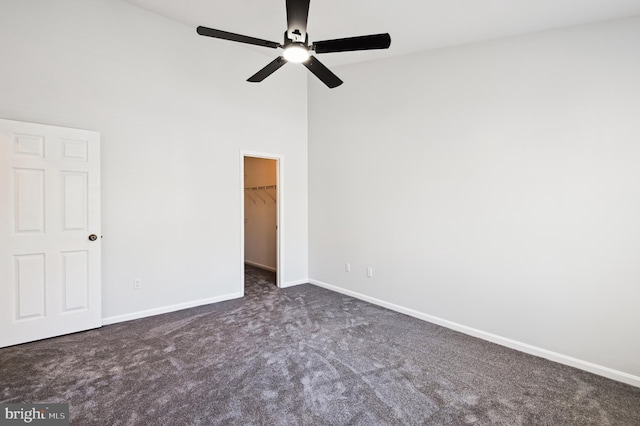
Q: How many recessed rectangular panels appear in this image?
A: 6